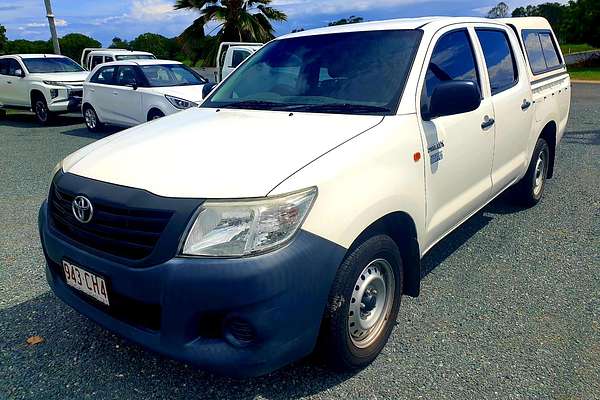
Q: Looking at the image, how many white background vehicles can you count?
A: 4